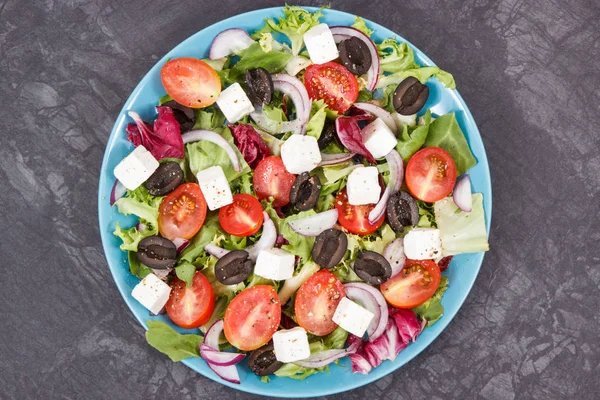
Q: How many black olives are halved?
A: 12